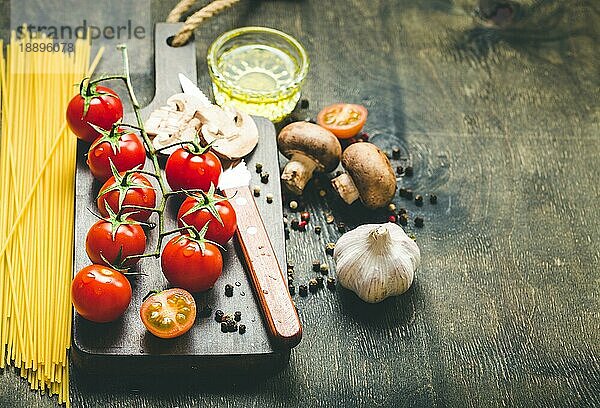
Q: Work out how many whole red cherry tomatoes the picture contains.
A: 8